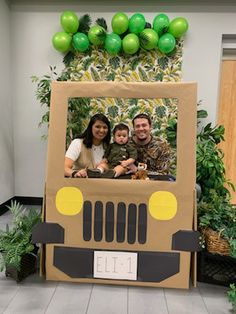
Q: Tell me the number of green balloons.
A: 12